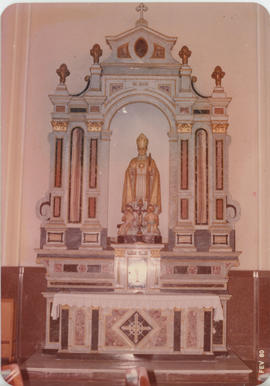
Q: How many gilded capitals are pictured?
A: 4